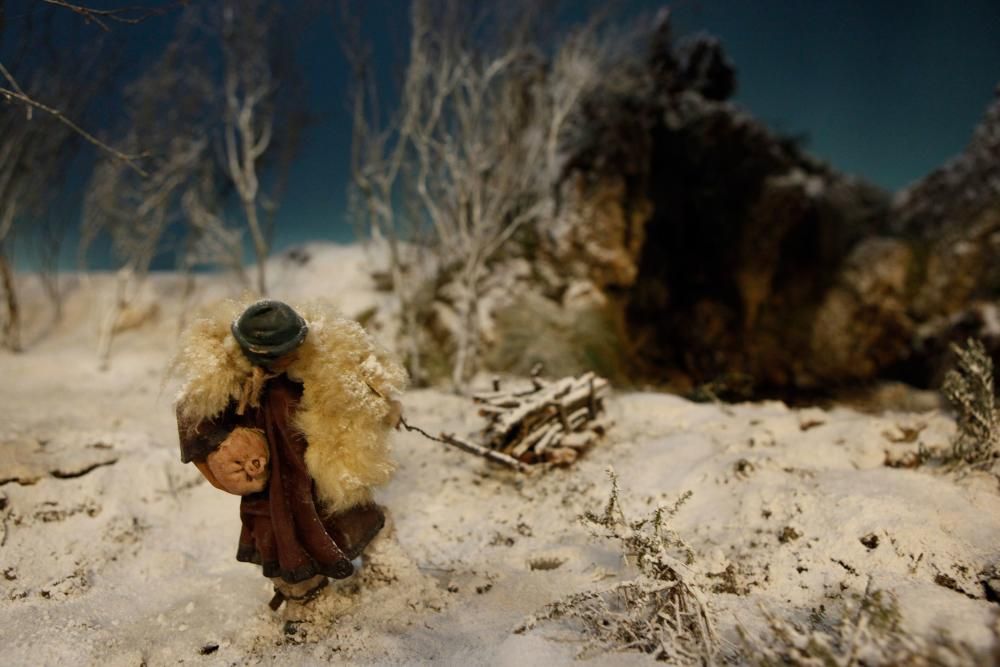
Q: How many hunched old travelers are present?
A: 1